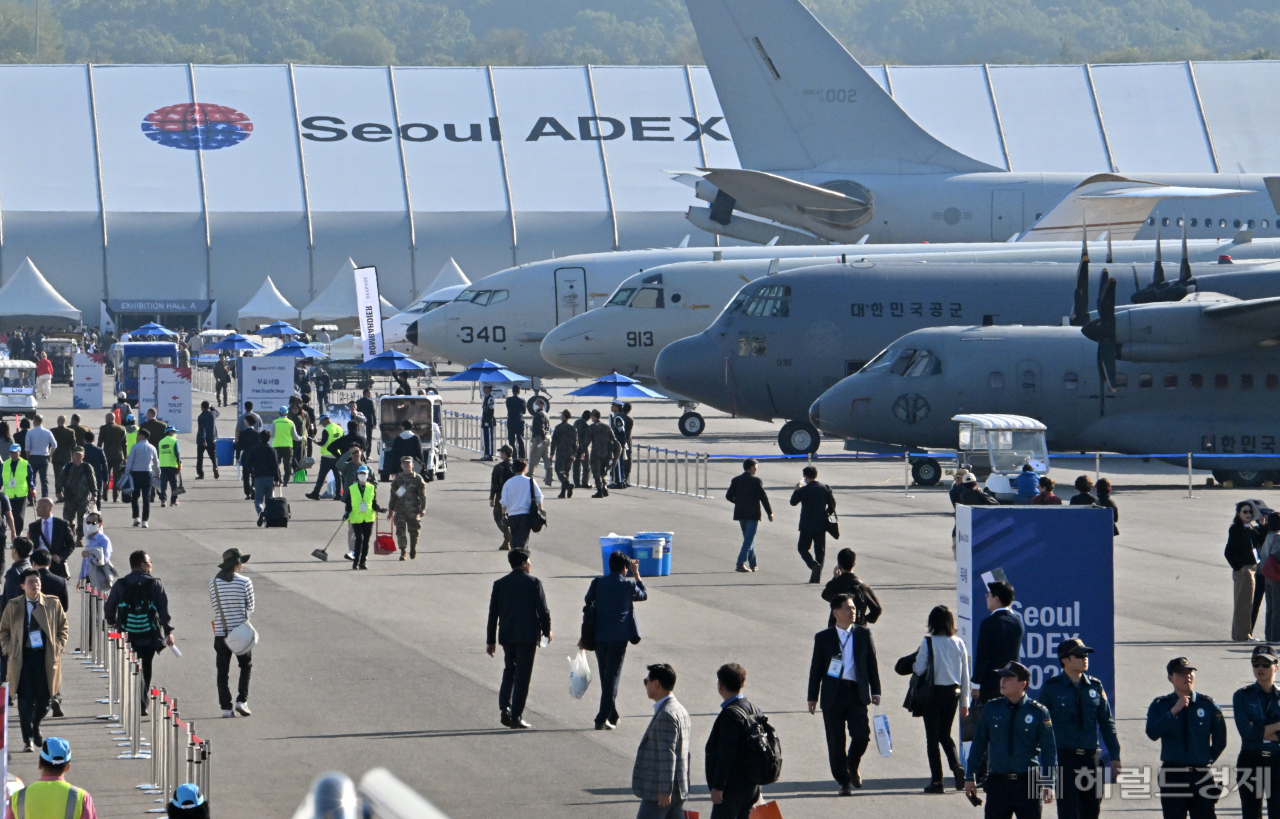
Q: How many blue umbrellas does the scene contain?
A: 7